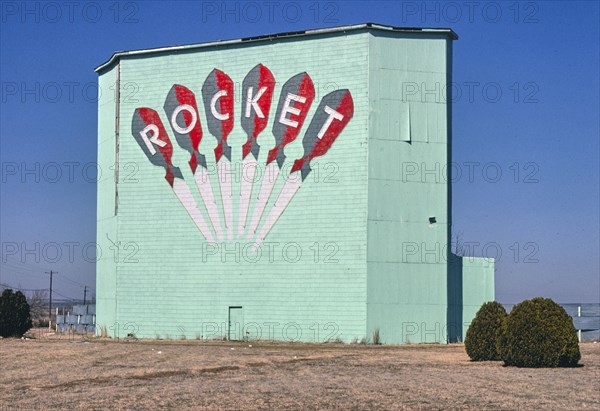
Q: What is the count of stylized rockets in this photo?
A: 6